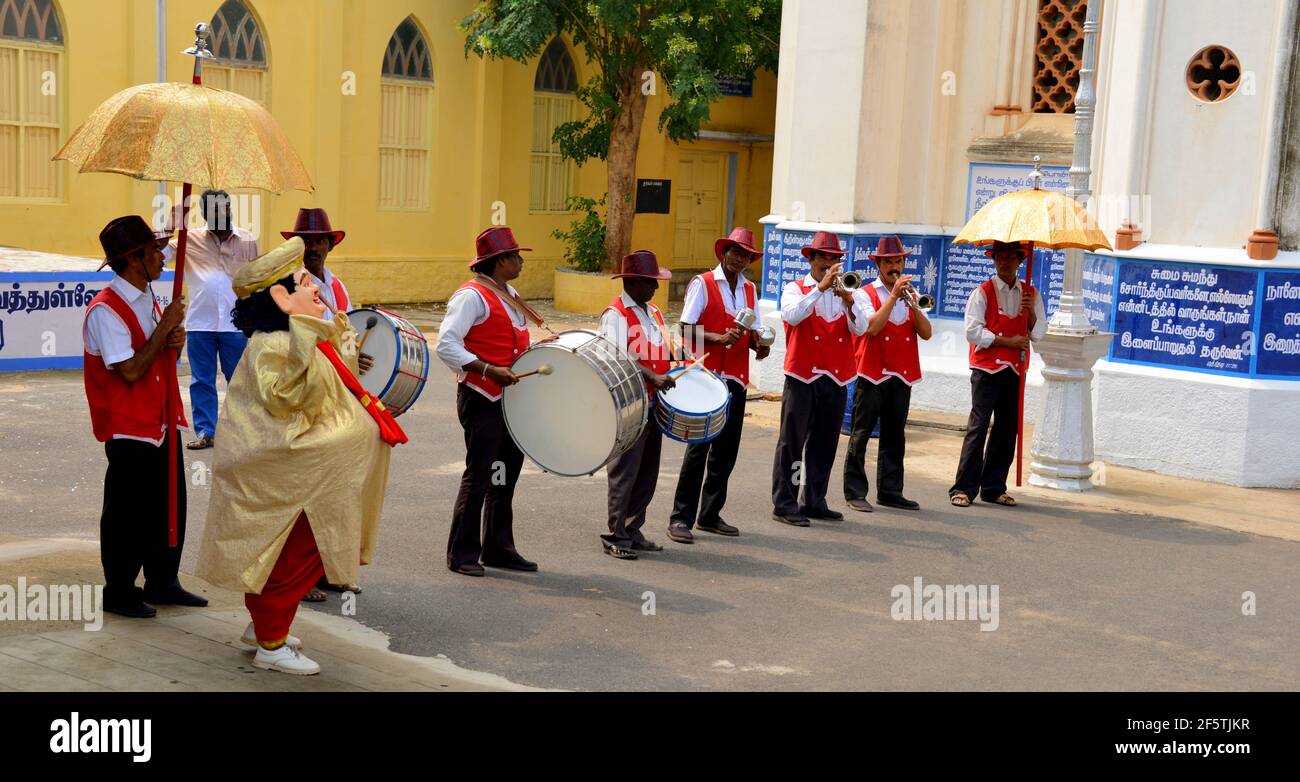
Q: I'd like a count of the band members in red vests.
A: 8